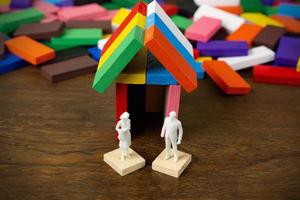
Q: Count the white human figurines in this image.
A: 2